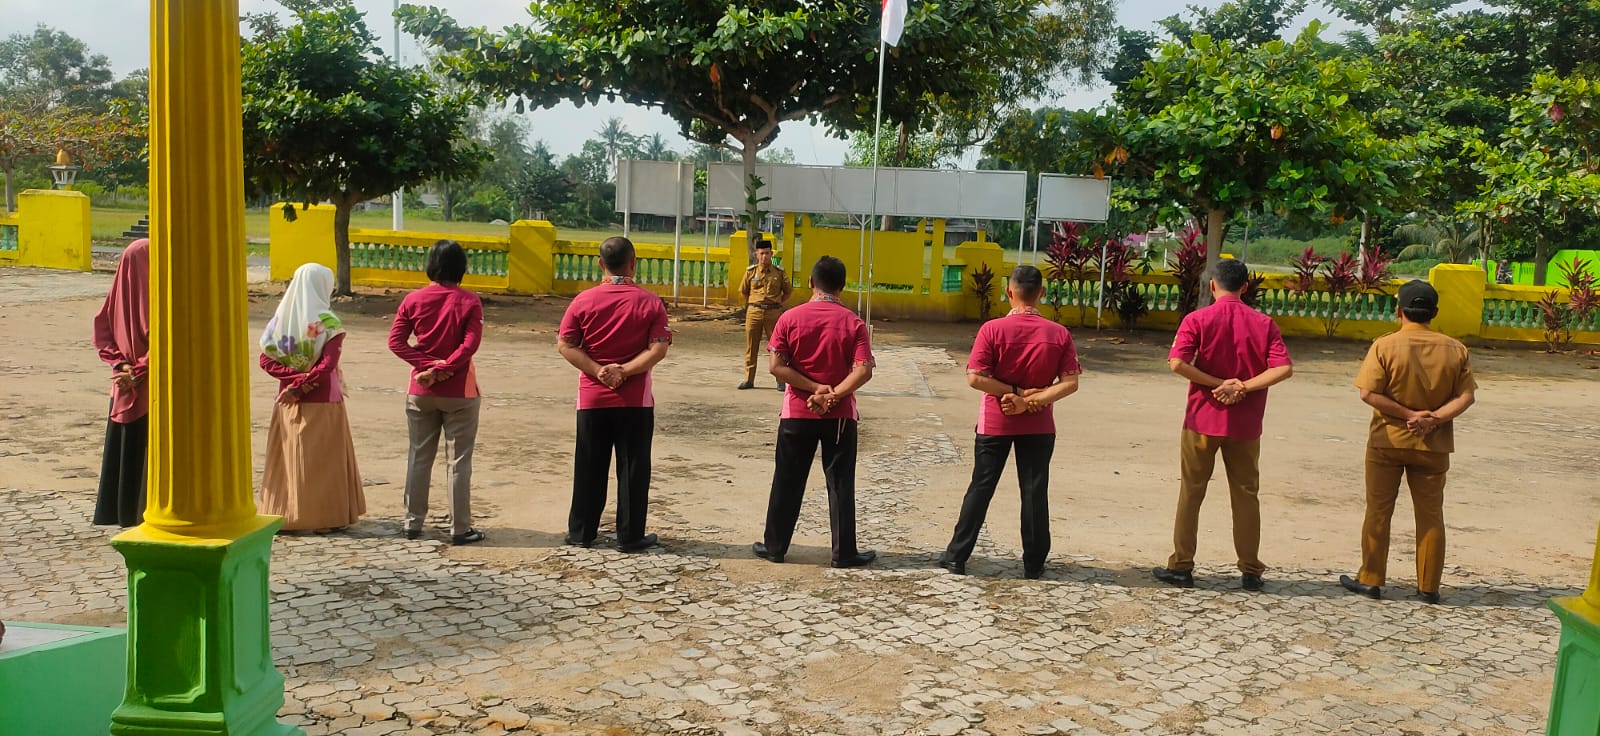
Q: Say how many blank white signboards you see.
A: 3